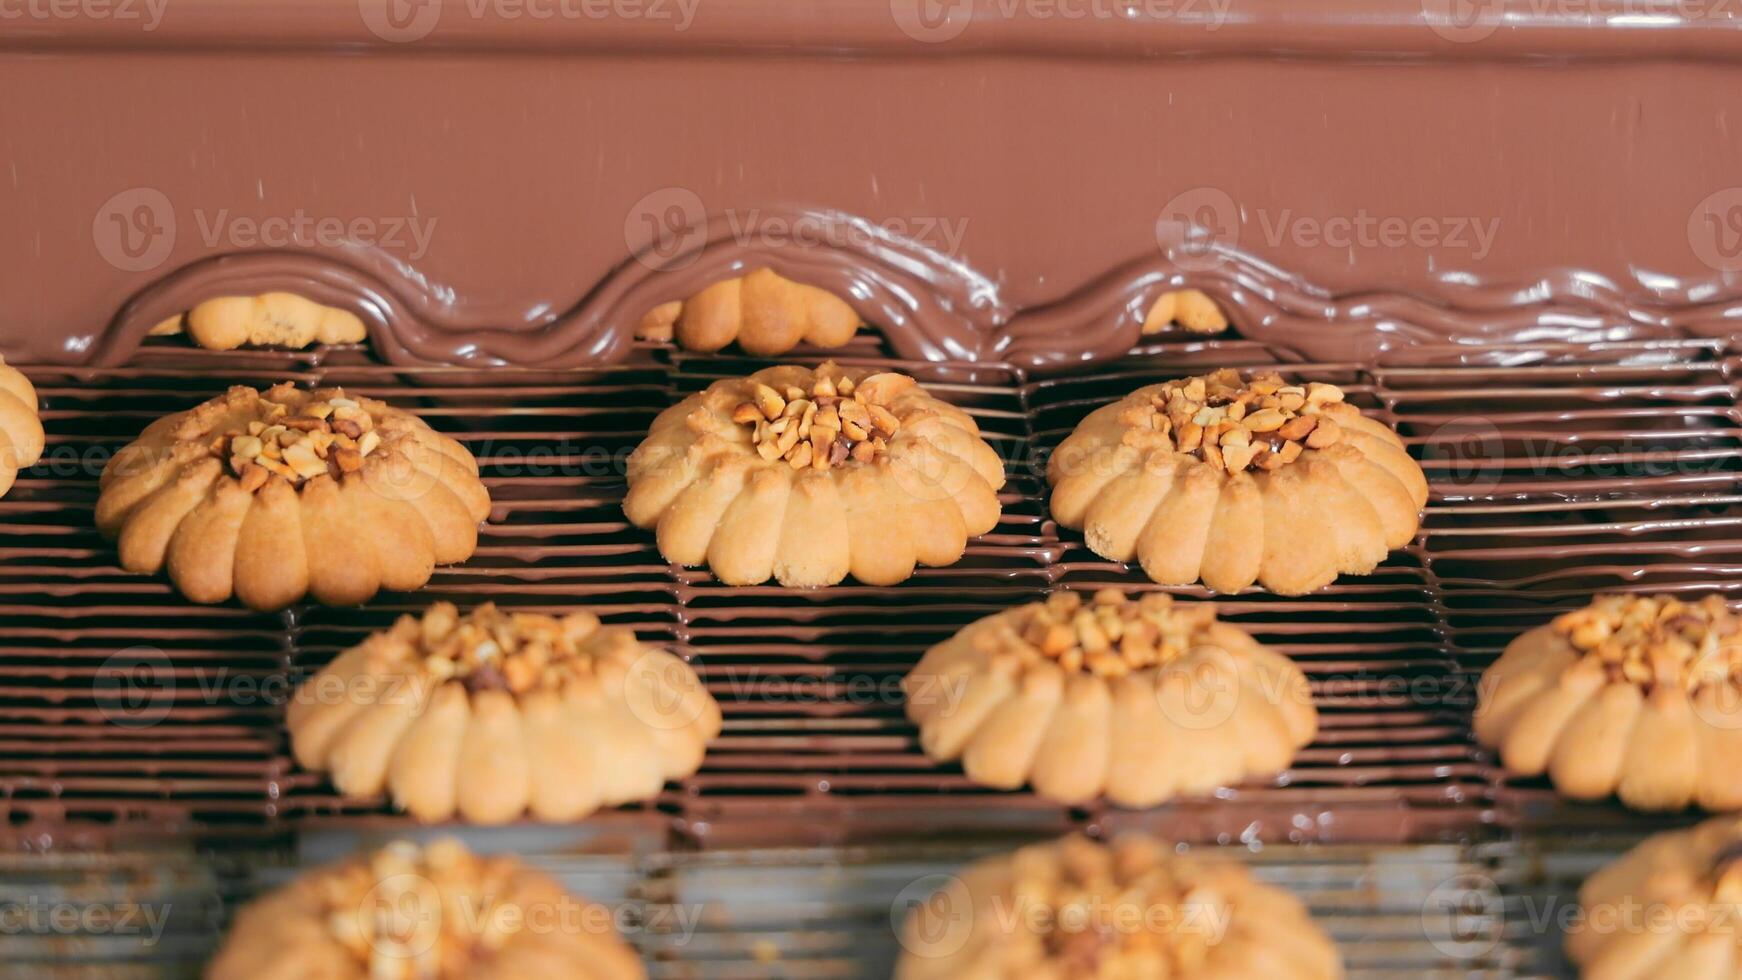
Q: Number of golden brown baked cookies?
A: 13